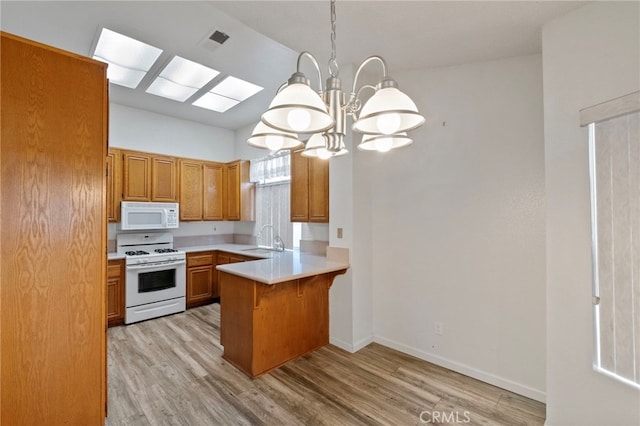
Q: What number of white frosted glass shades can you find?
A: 5